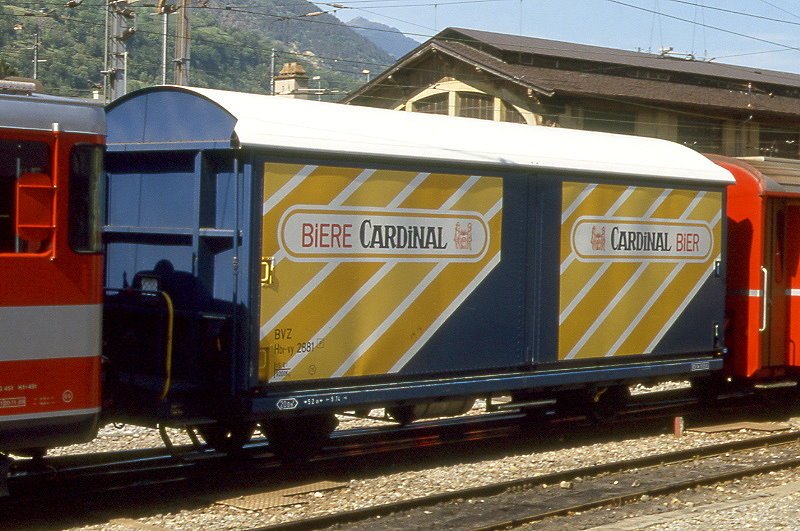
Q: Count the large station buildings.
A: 1